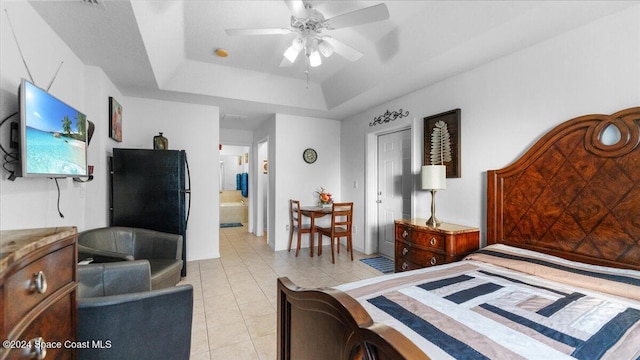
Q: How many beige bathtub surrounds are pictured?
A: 1